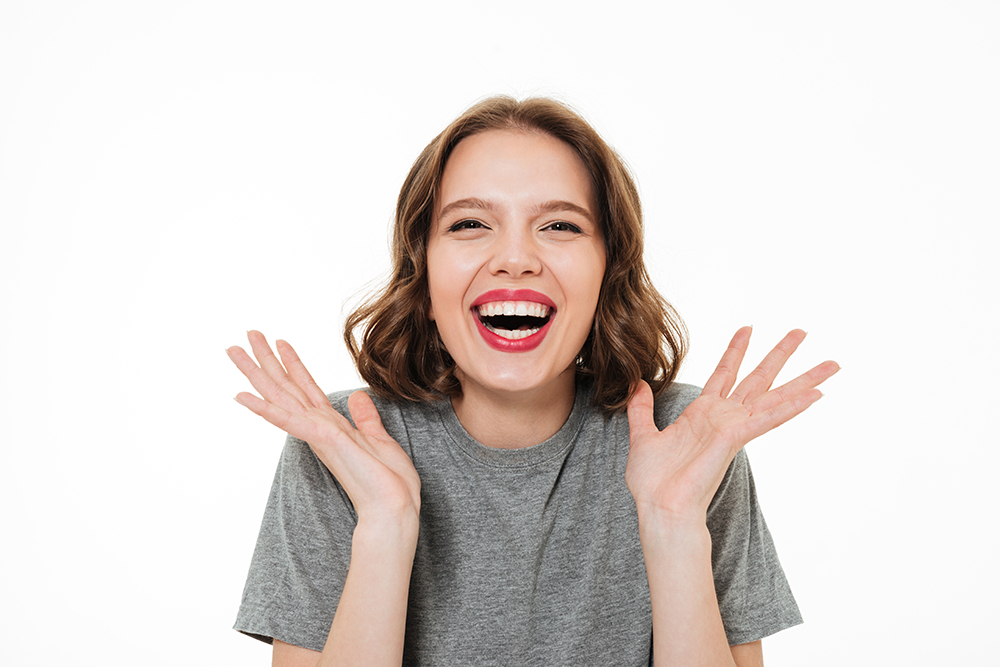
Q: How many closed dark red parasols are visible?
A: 0